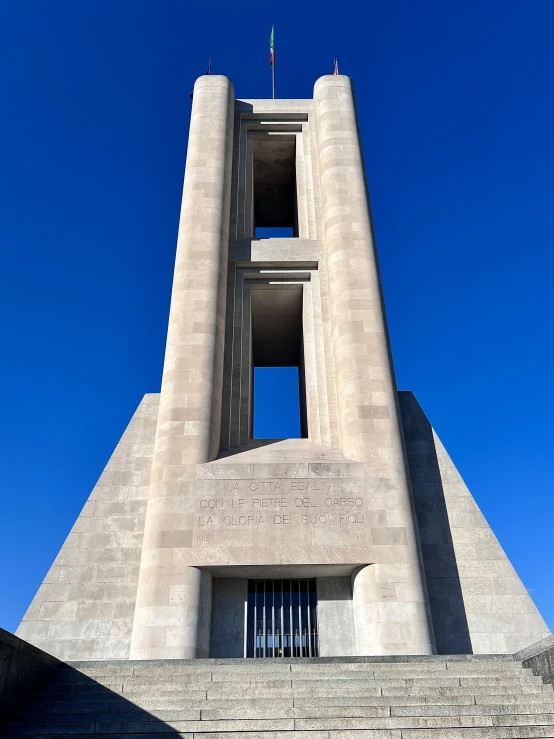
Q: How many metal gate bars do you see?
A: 7